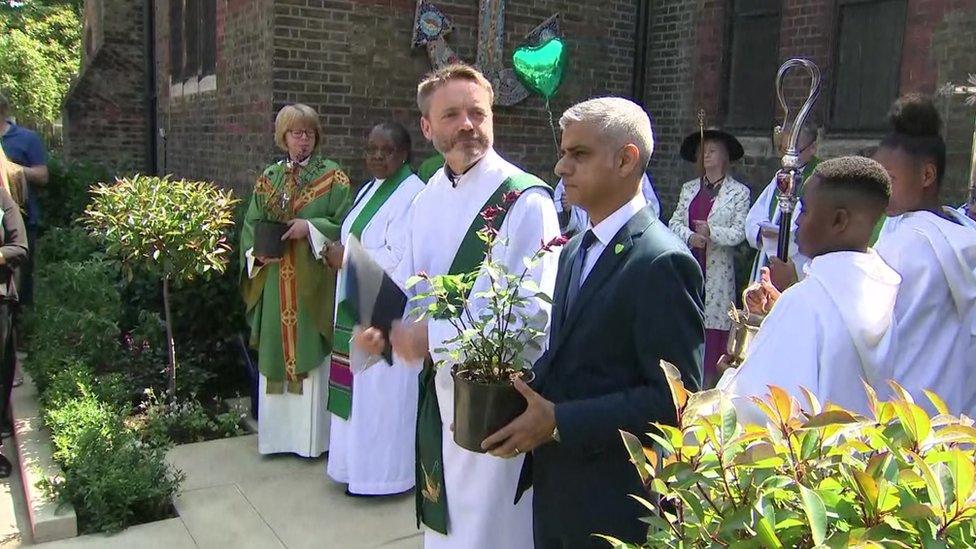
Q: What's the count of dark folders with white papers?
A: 1